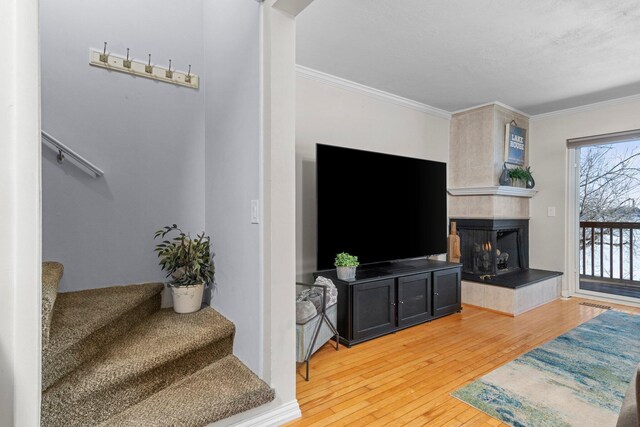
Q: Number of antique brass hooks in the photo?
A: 5